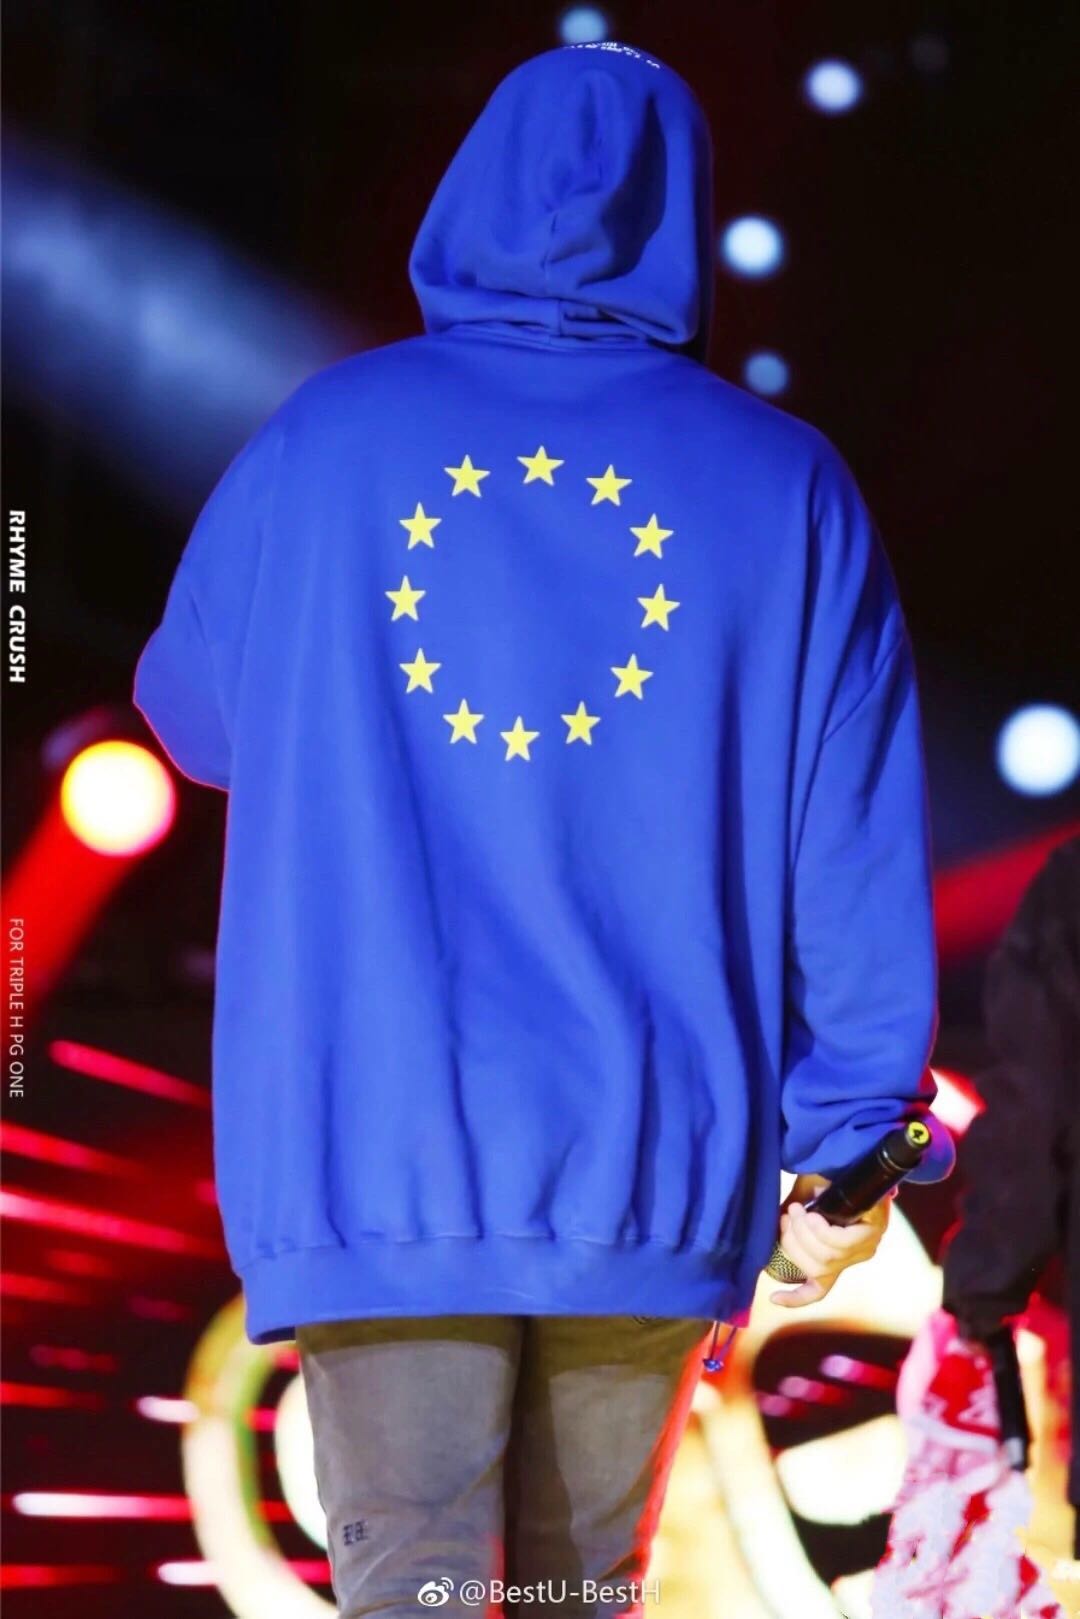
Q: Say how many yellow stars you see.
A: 12